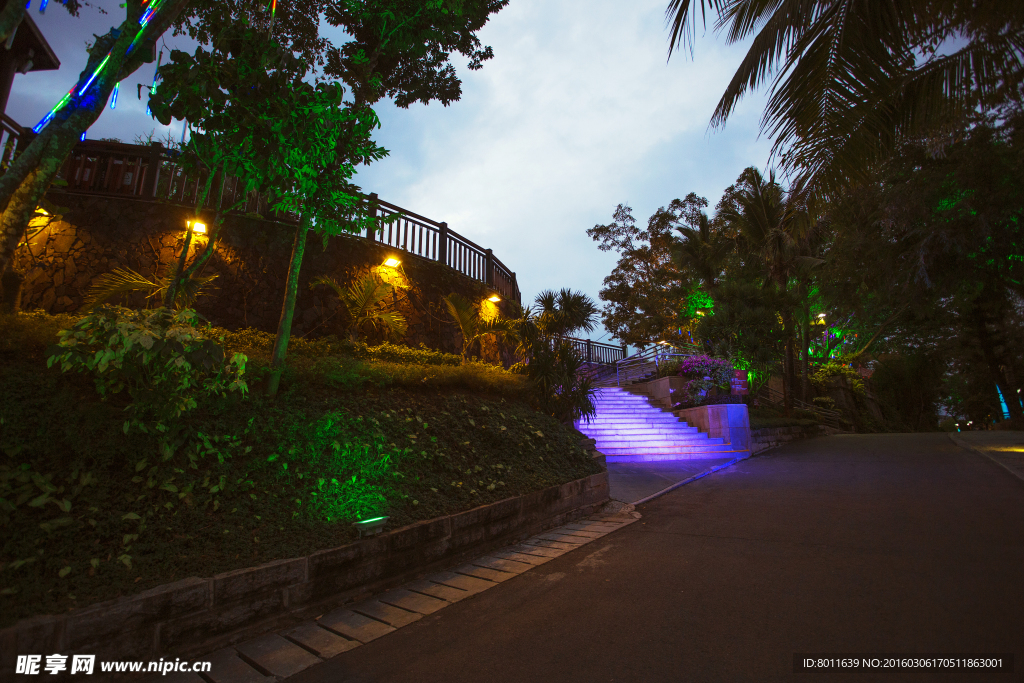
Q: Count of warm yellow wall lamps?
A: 4